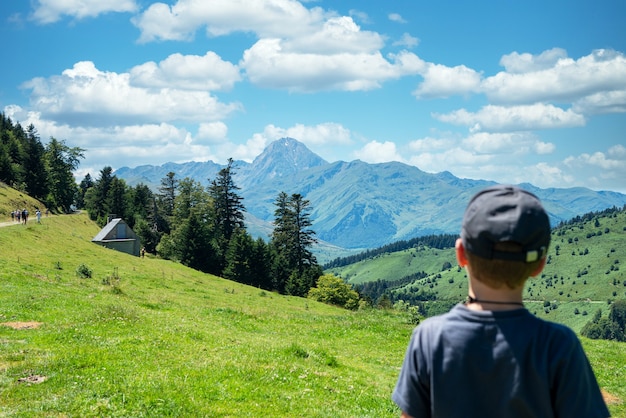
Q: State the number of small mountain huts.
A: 1